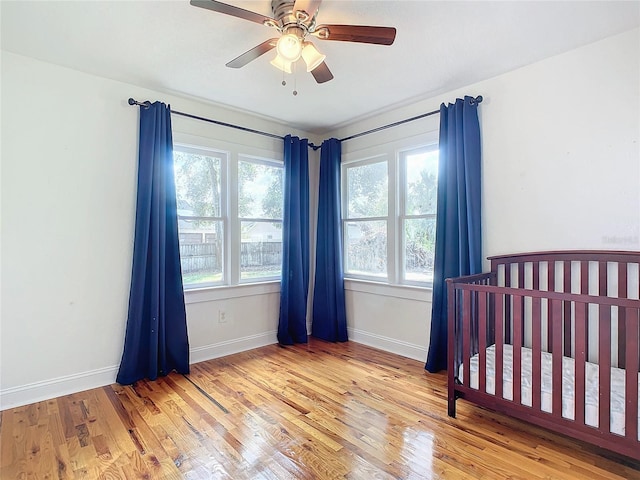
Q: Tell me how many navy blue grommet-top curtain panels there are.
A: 4